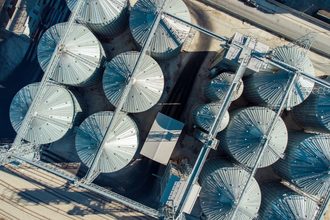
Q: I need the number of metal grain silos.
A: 14